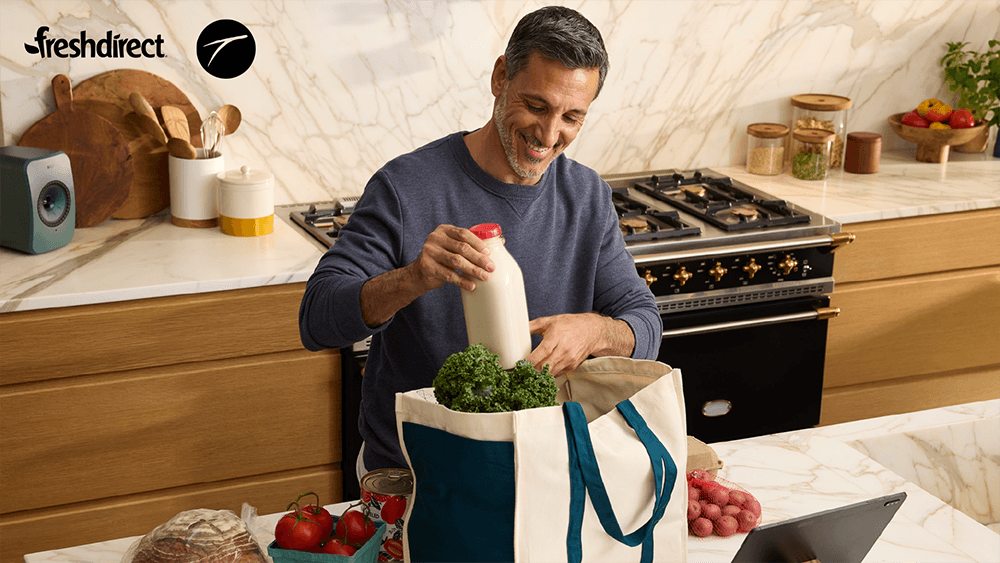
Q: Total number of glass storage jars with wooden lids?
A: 3